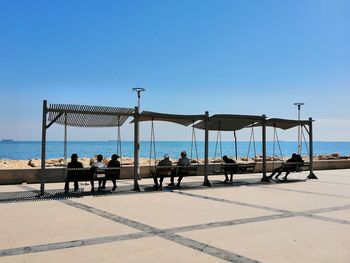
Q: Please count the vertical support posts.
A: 5